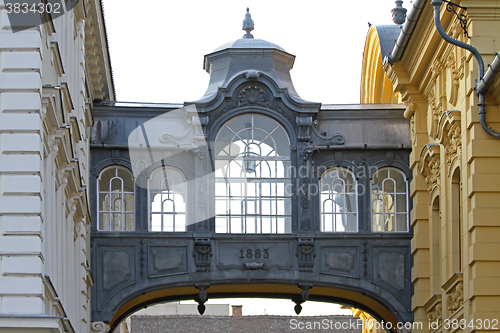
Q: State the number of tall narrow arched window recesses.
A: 2